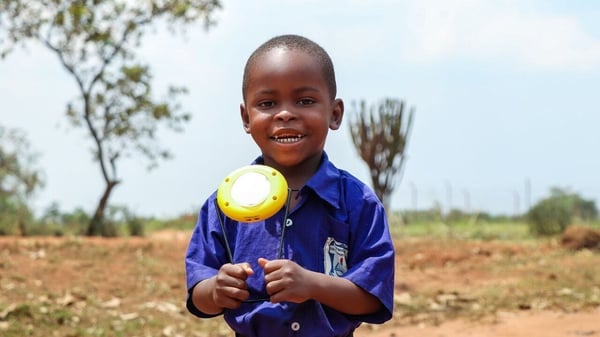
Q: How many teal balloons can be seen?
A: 0